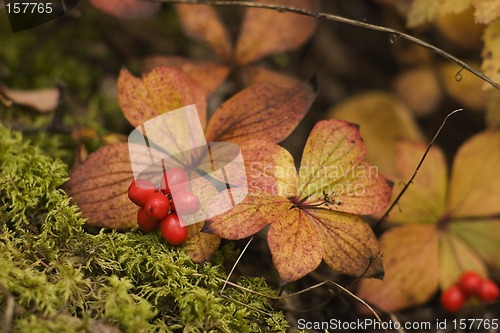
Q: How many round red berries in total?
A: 9